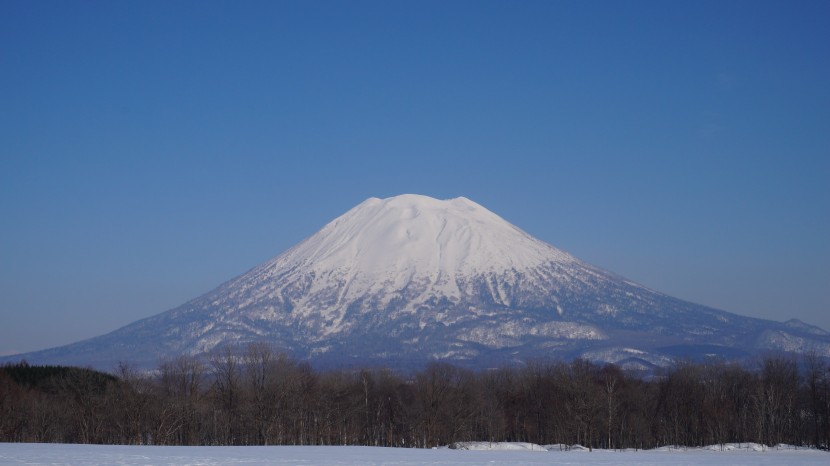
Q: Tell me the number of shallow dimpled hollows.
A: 2